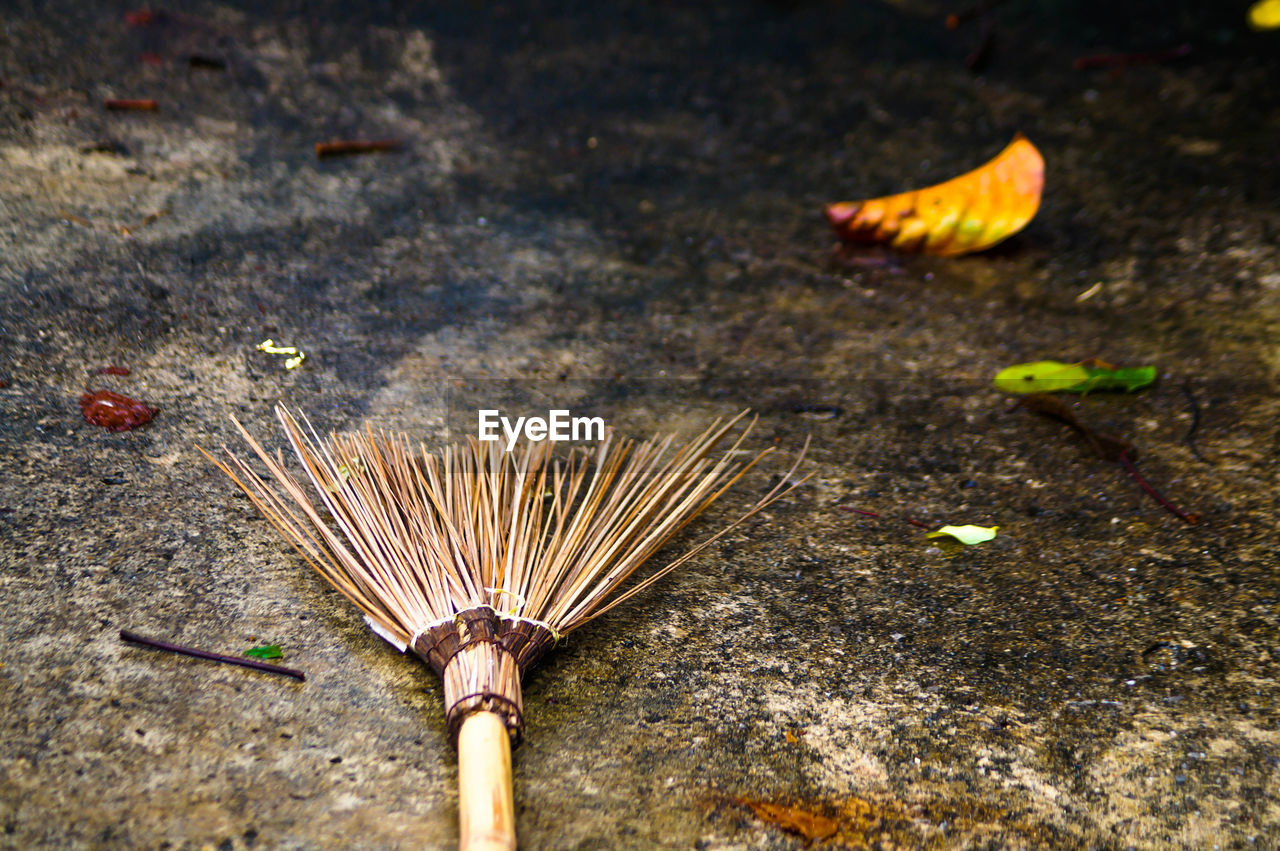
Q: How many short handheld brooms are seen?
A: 1